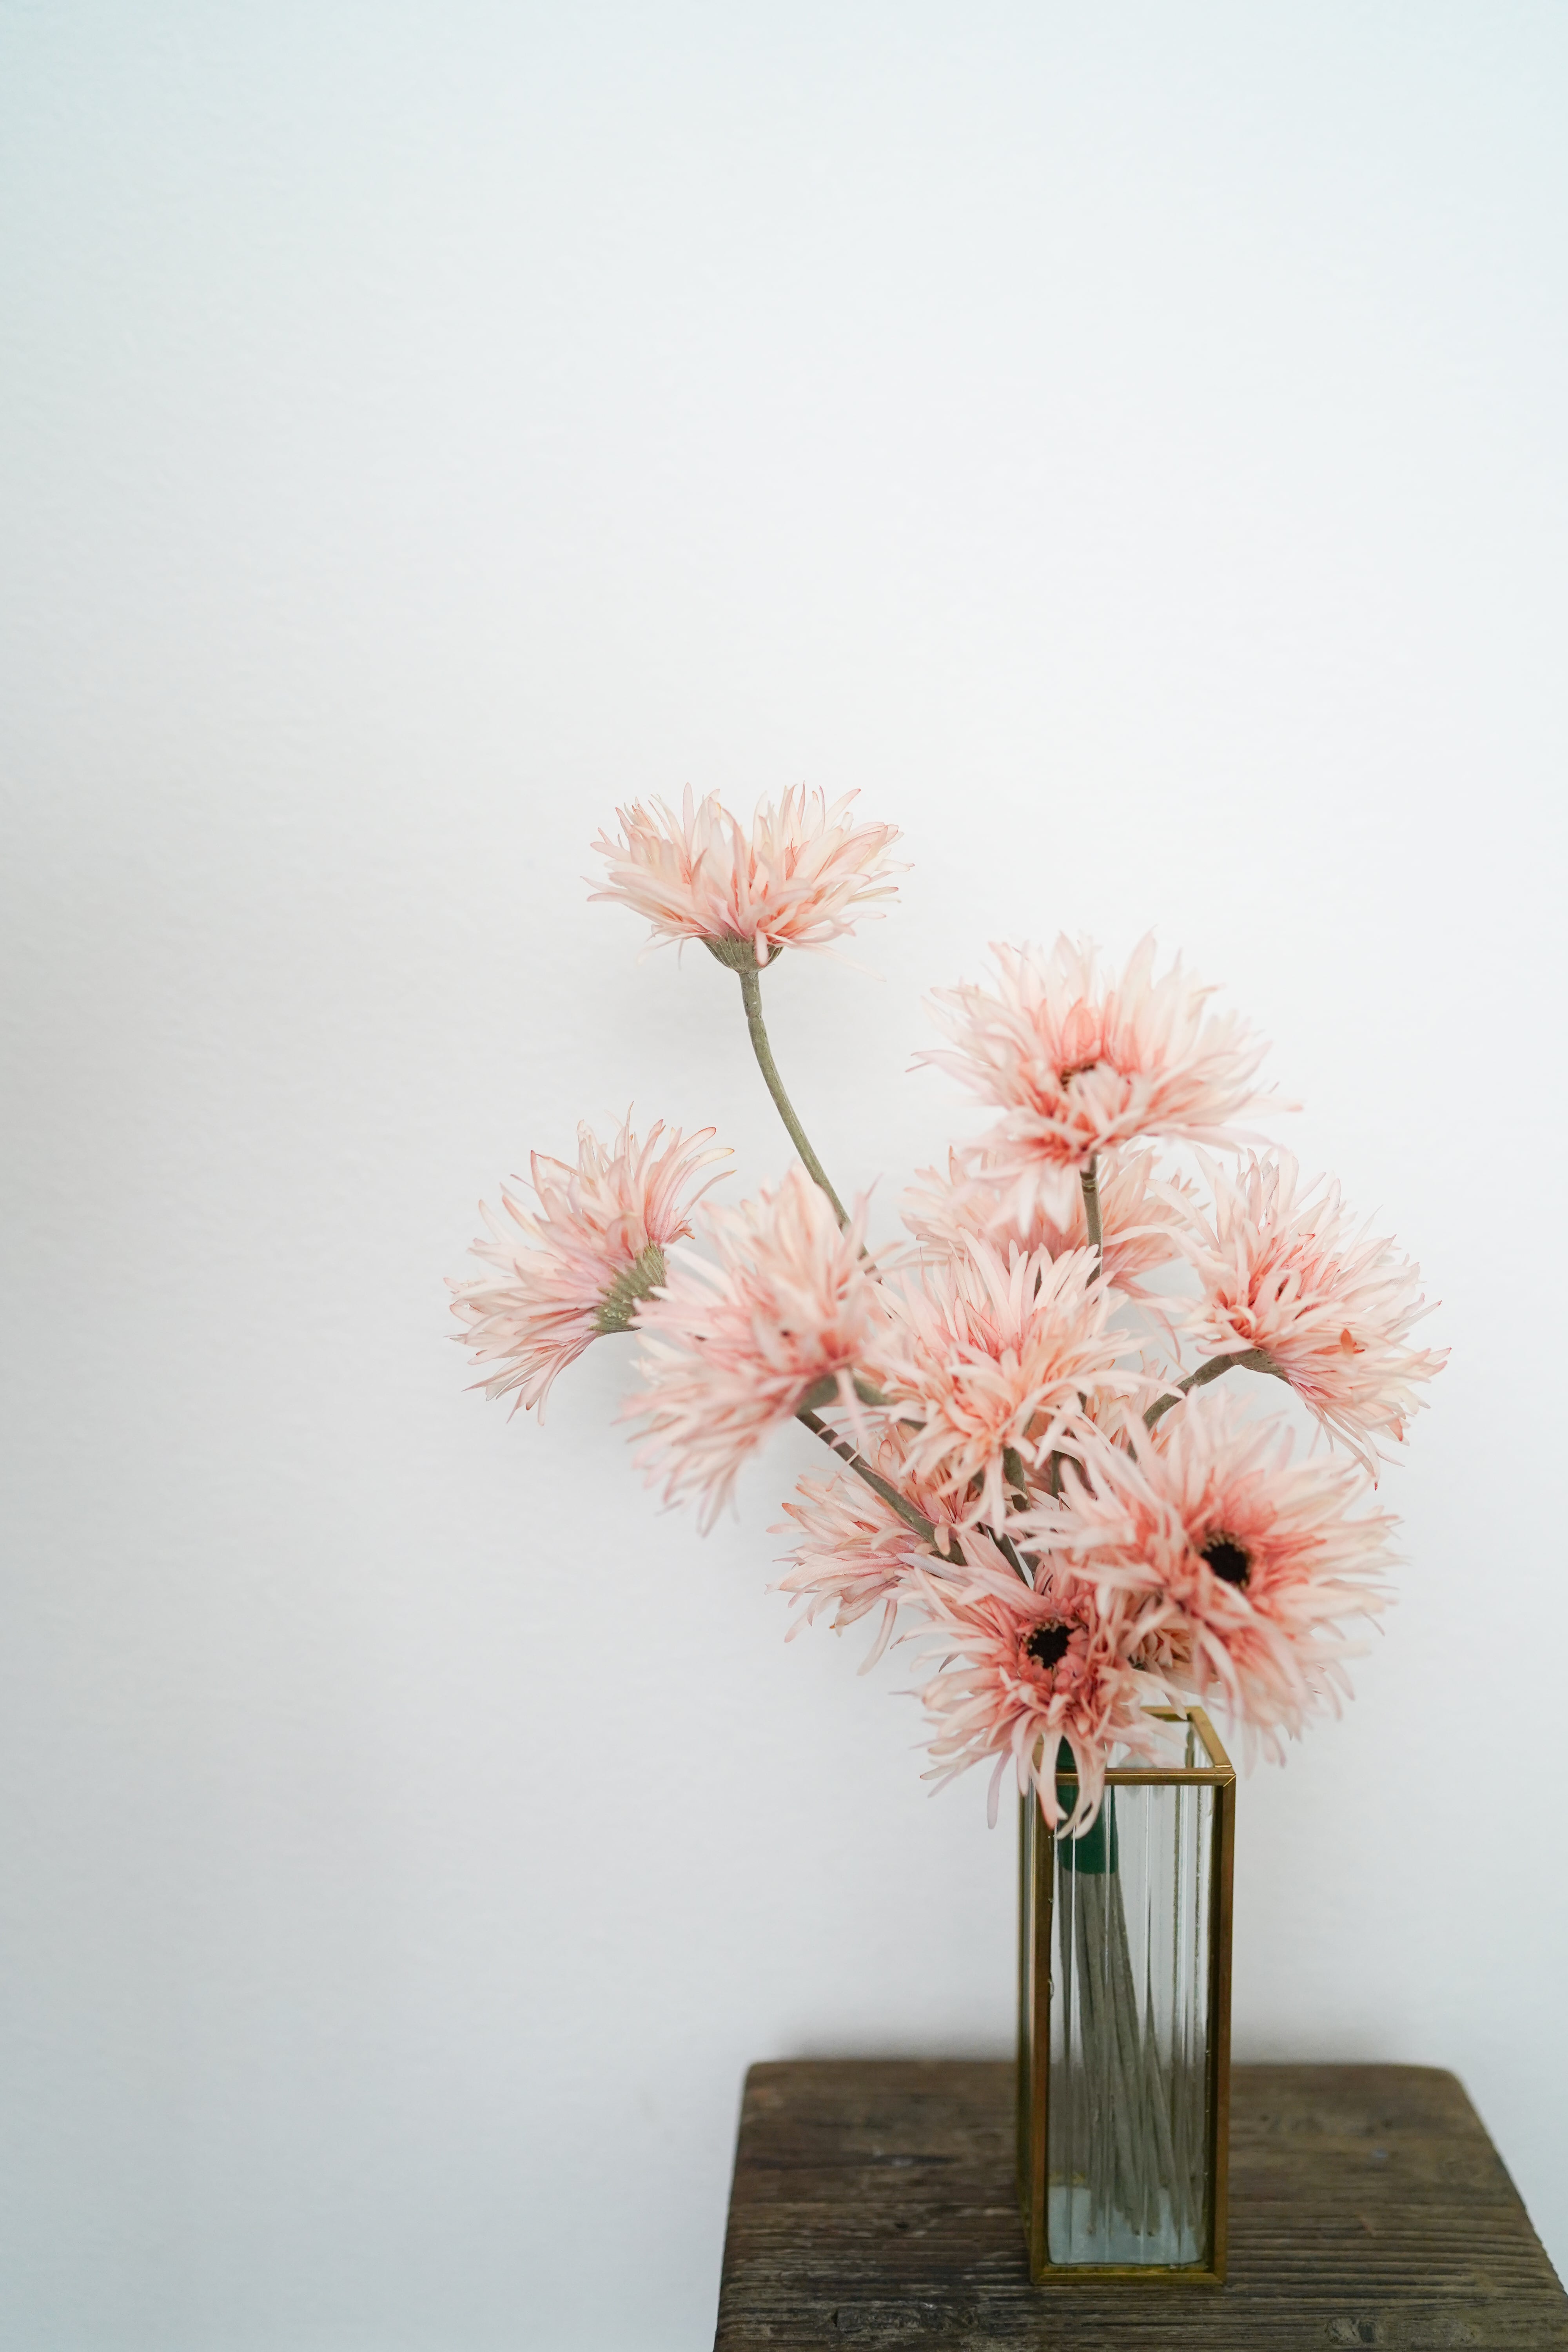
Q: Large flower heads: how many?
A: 10